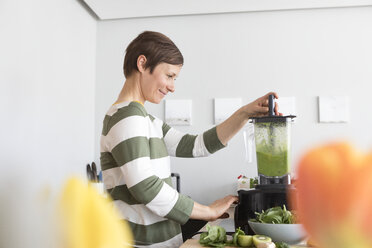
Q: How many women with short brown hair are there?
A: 1